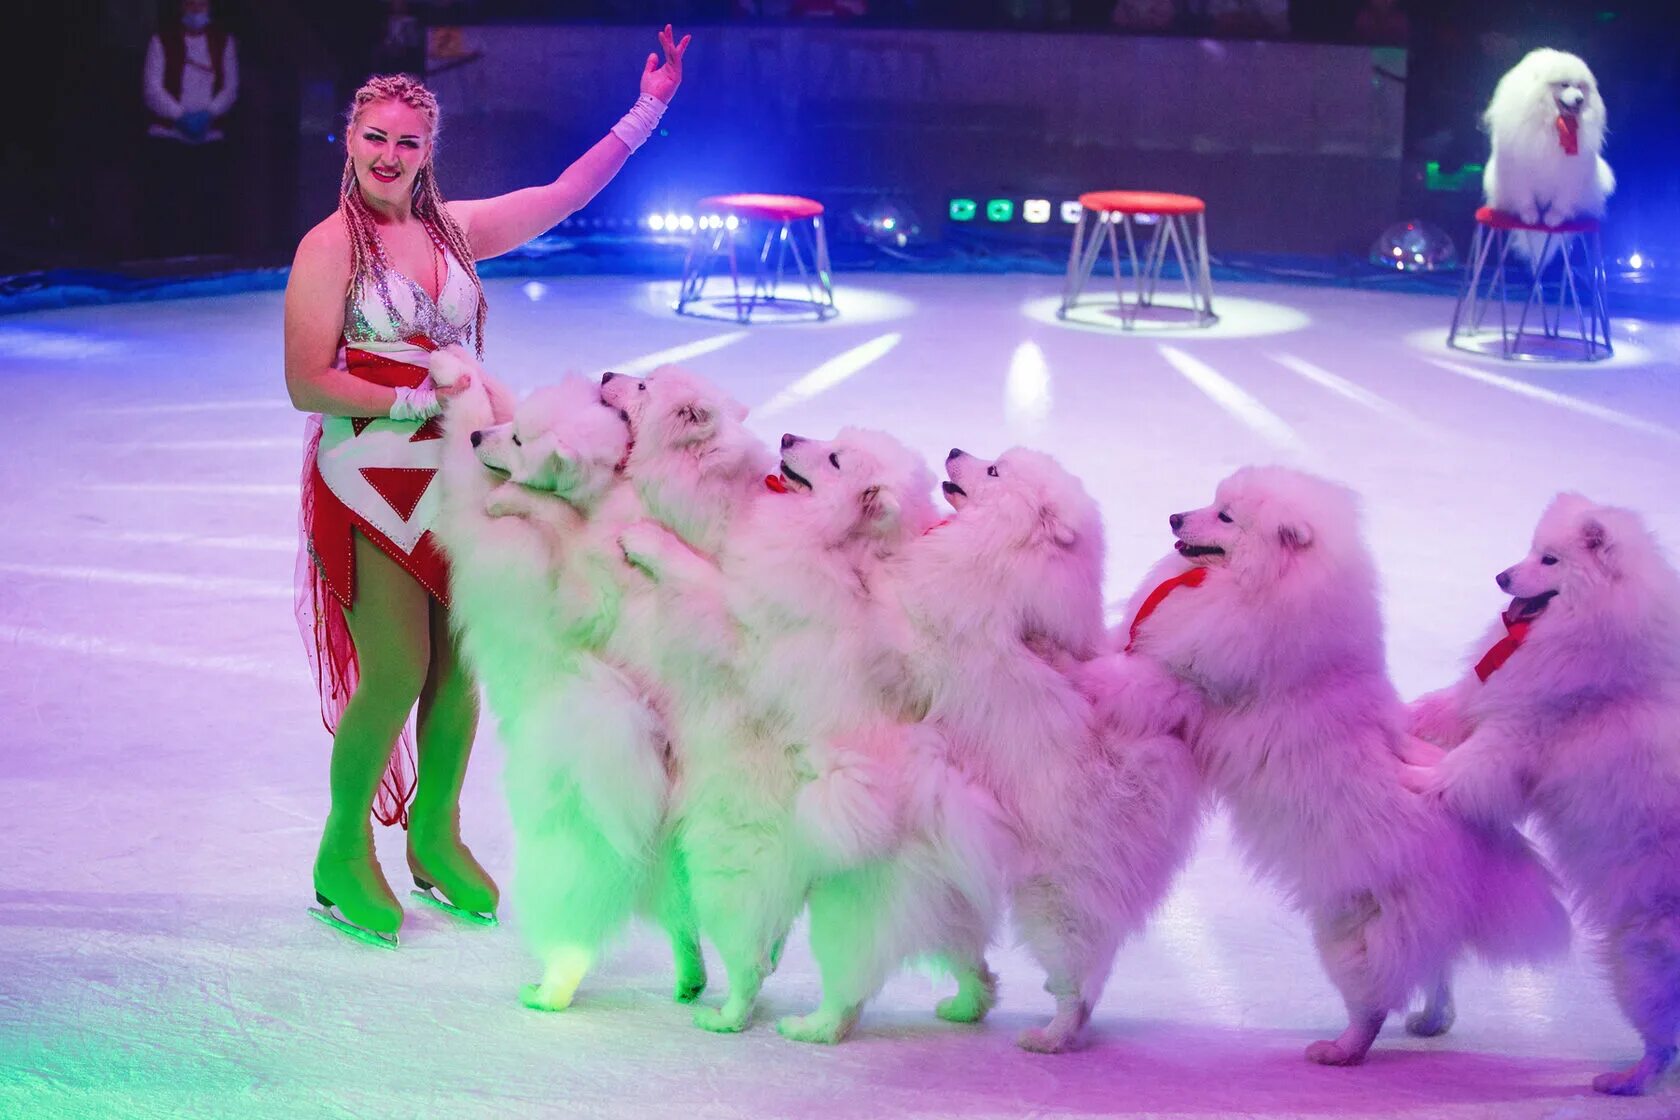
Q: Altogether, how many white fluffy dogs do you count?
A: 7